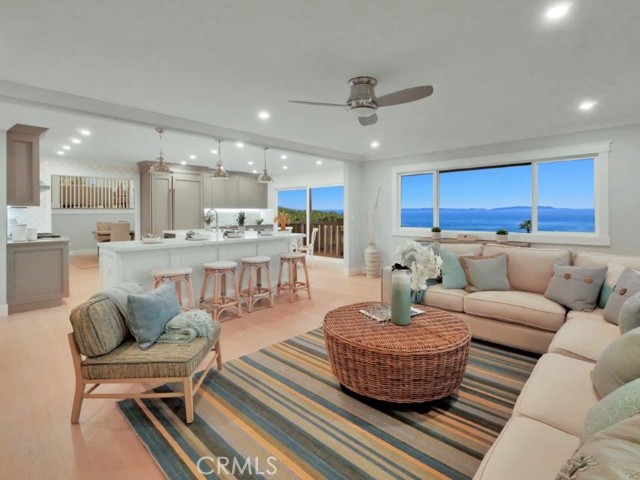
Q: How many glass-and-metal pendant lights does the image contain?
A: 3